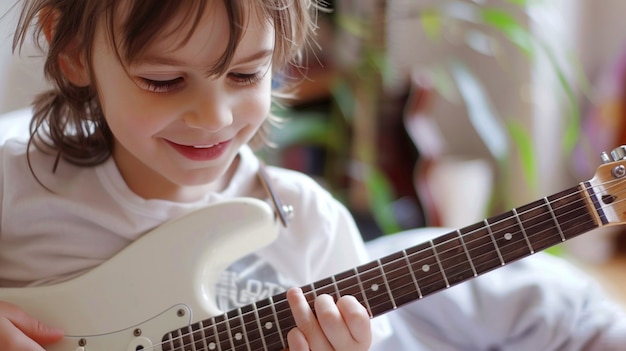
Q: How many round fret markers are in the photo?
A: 6